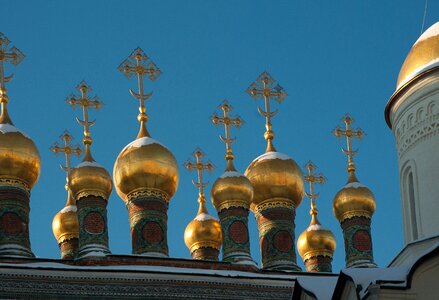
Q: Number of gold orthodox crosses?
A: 9